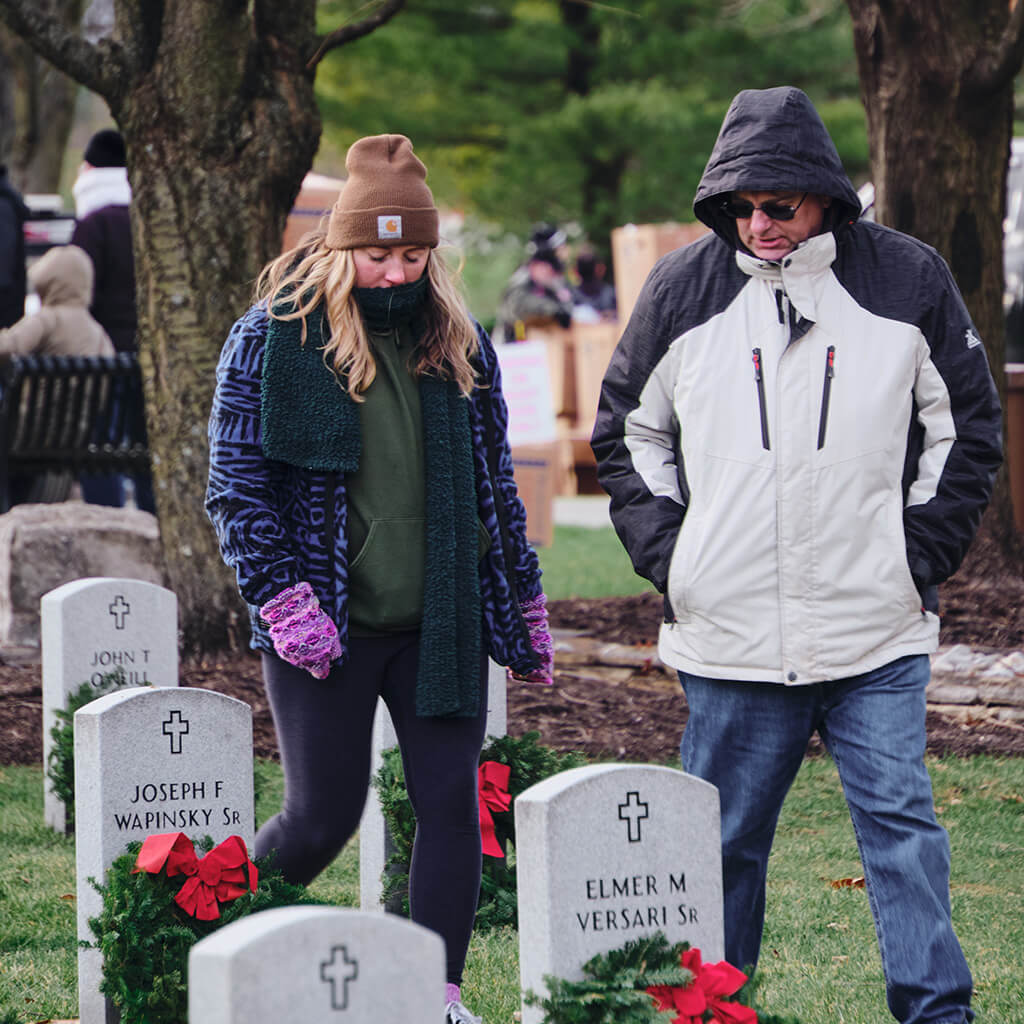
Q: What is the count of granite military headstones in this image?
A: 5